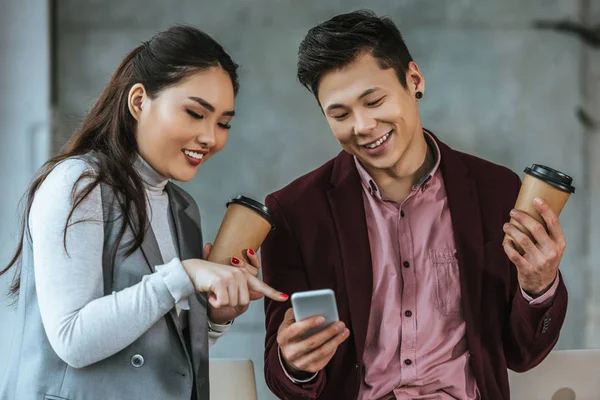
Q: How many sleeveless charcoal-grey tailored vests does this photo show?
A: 1